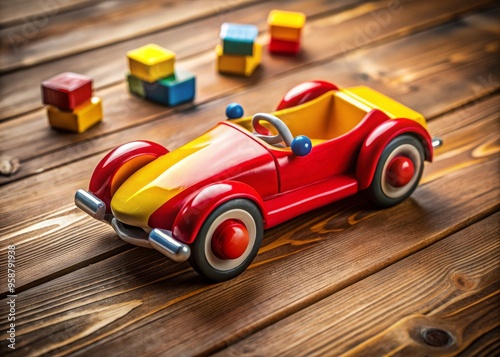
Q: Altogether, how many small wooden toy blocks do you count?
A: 9